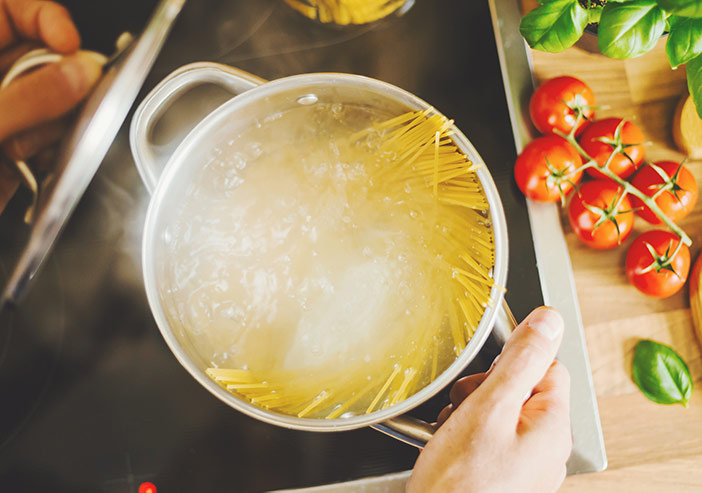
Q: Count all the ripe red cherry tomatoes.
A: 6